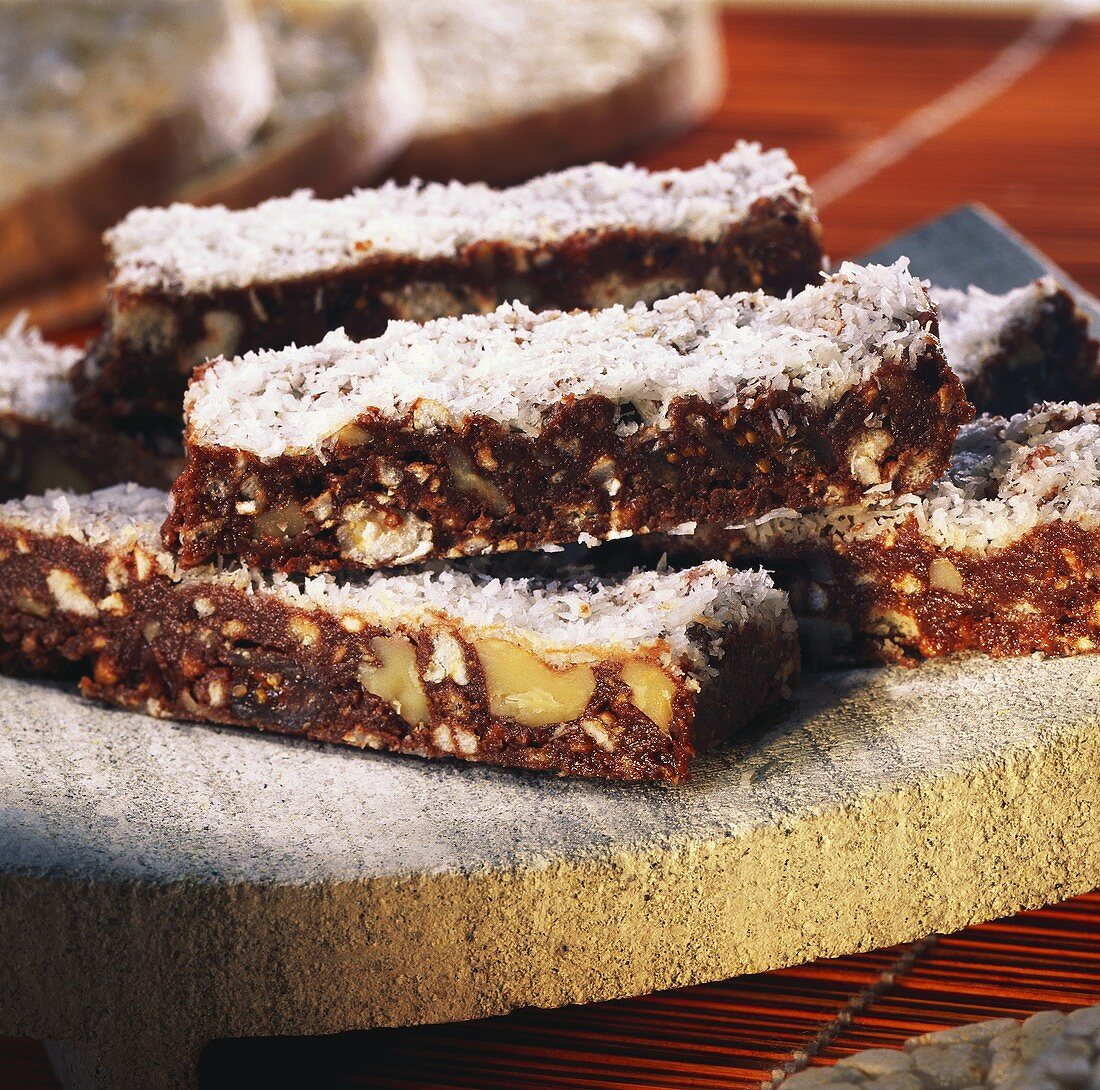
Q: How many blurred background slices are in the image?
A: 3